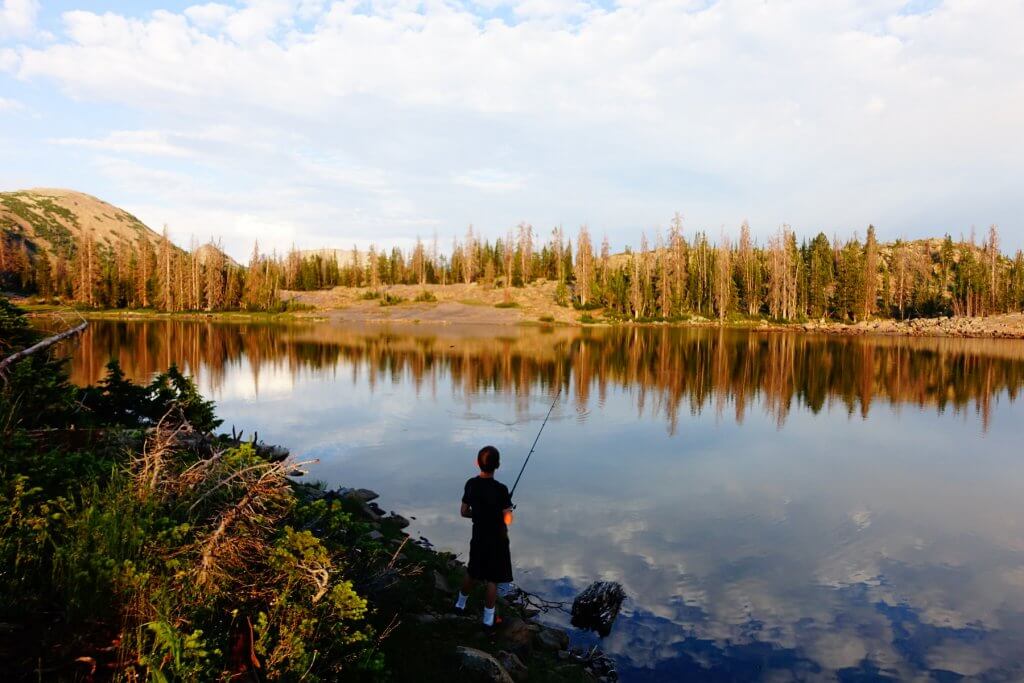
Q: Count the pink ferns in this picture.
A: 0